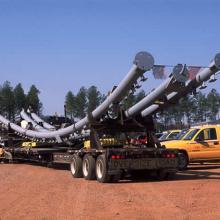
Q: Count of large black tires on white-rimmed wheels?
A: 3